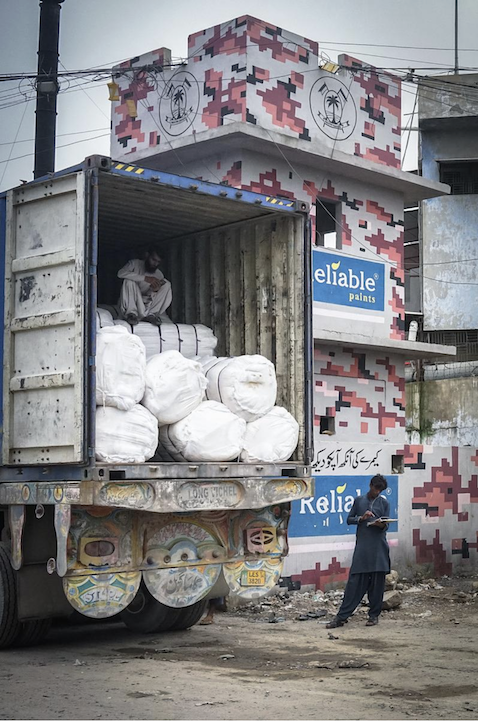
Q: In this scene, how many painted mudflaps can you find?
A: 3